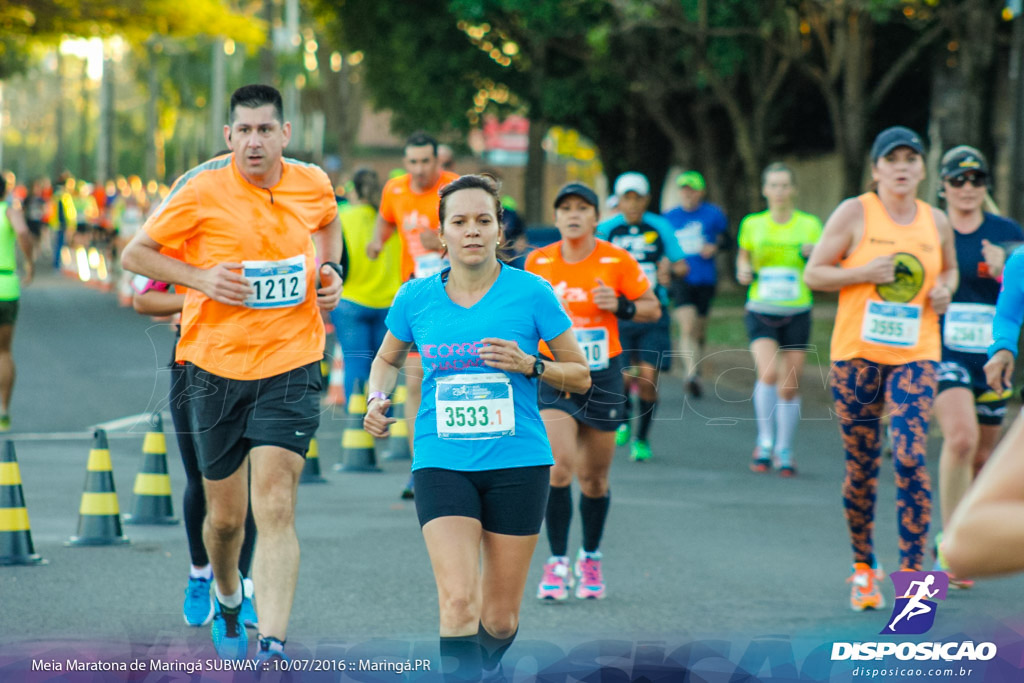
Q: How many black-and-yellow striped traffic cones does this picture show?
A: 6